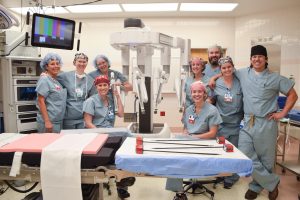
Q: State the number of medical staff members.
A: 9